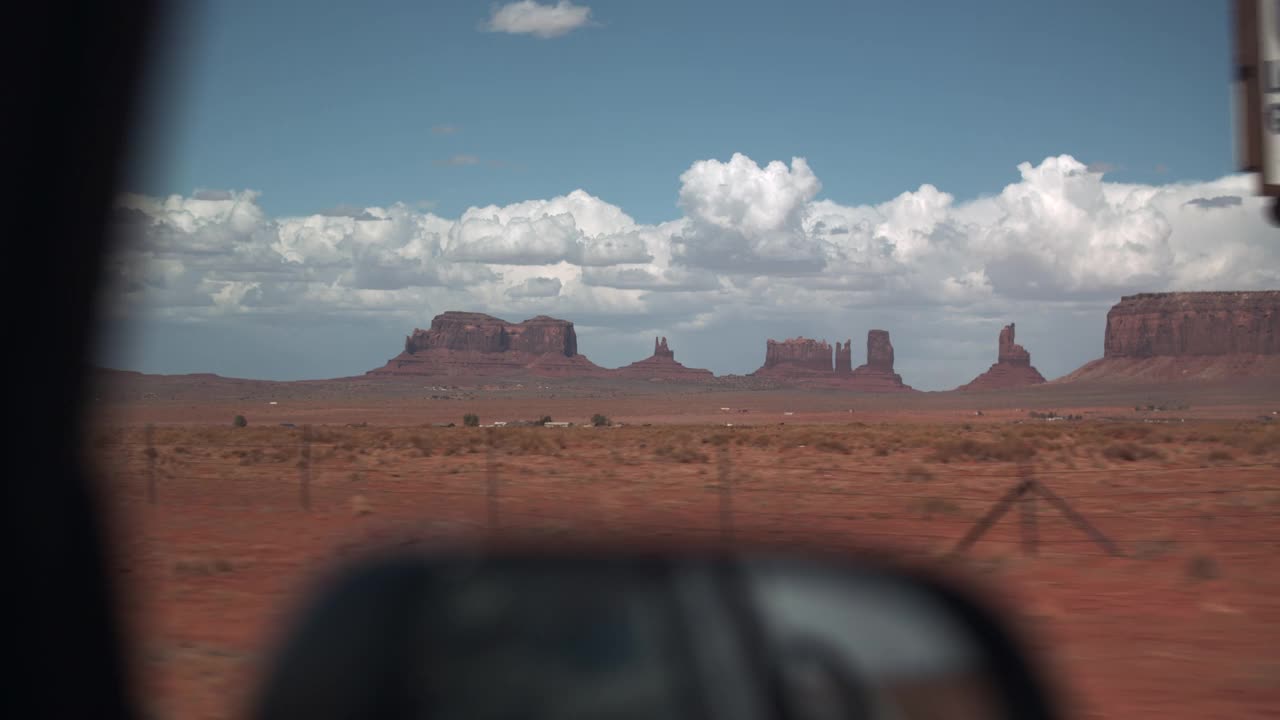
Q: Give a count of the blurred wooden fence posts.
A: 5